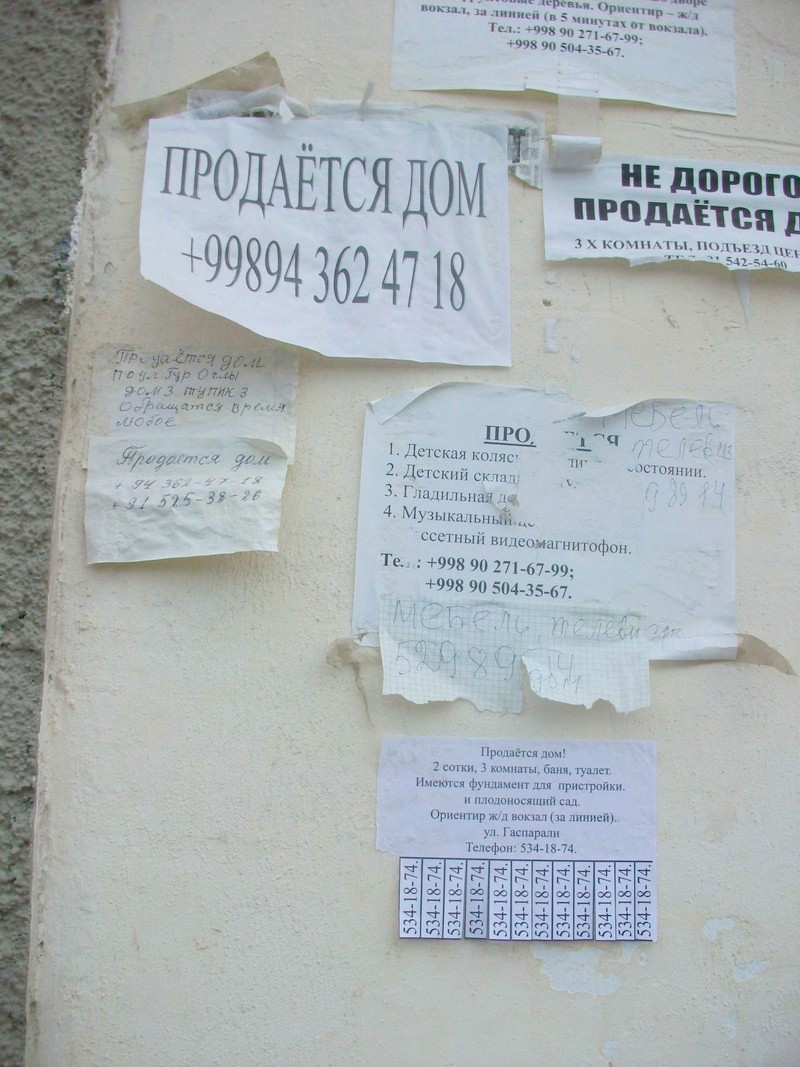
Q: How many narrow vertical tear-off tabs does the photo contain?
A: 12